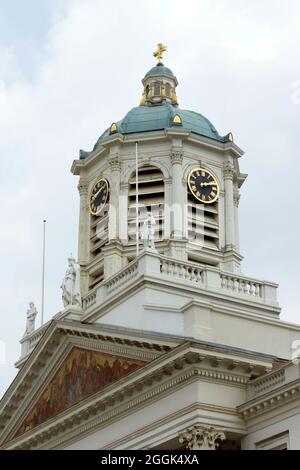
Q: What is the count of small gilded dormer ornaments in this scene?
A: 3